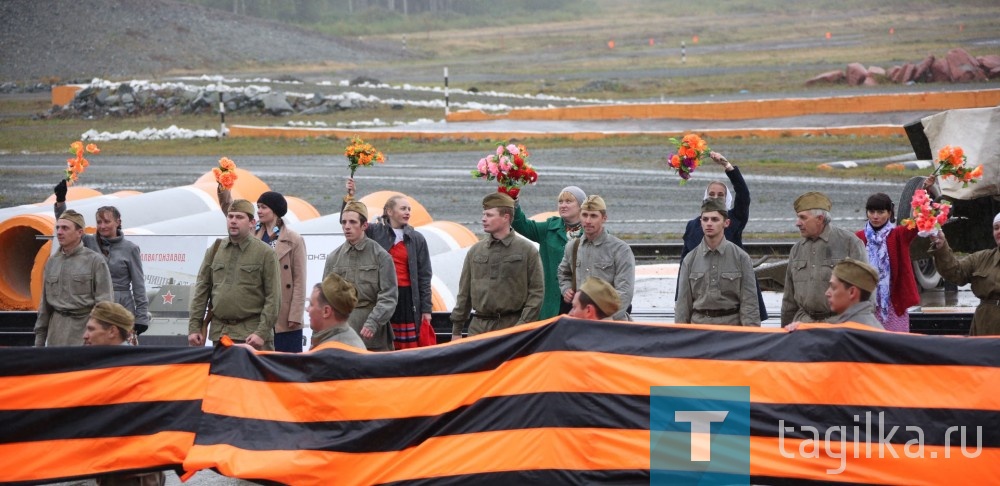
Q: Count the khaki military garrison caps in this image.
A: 11